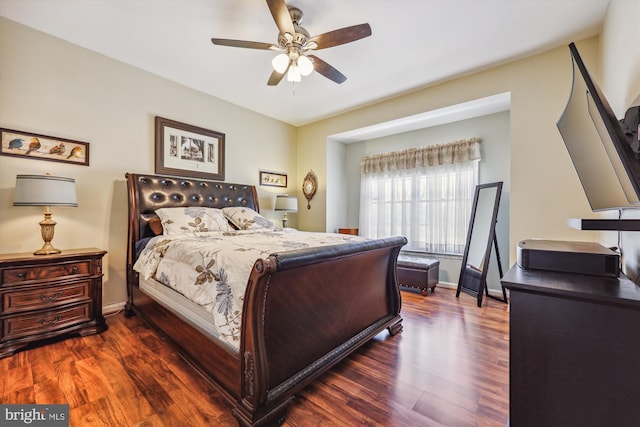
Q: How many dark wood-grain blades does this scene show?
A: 5